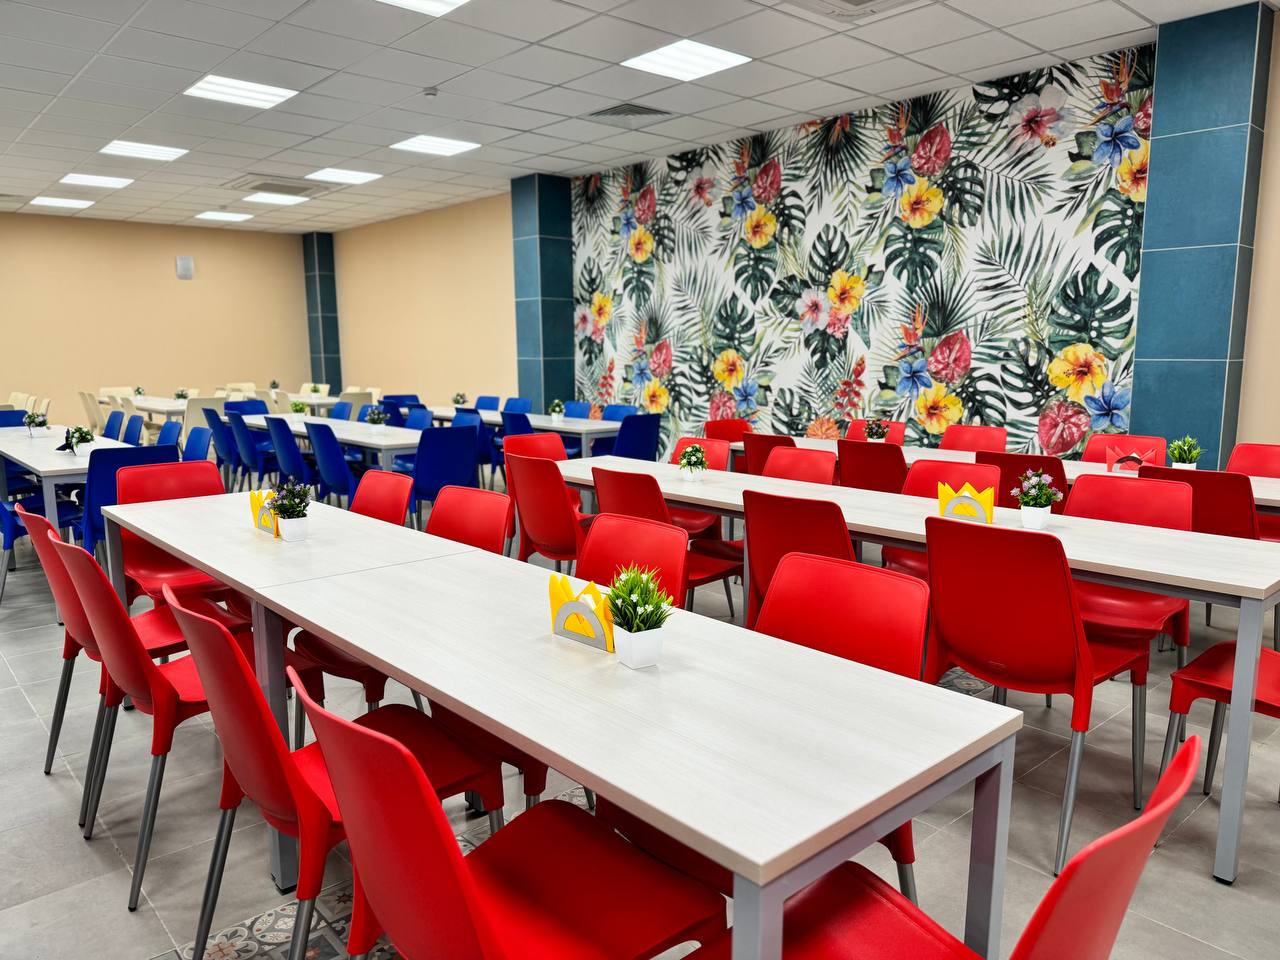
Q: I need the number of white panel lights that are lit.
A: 10